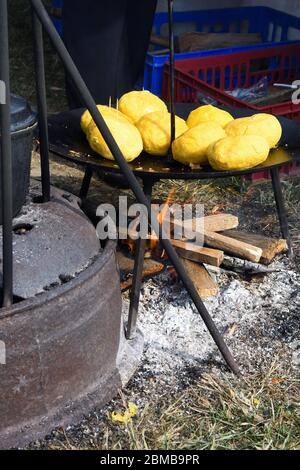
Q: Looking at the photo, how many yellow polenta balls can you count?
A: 8